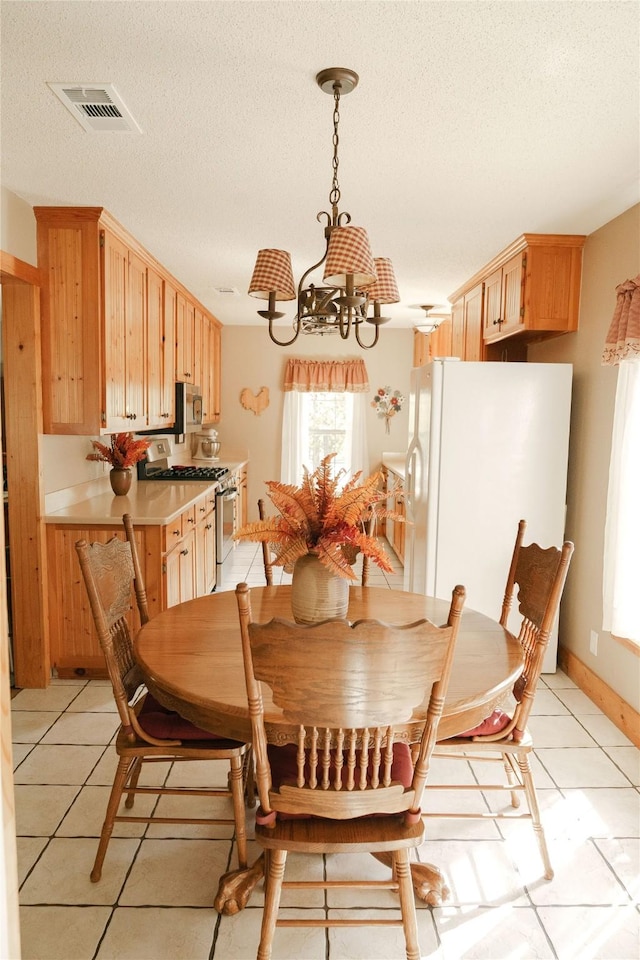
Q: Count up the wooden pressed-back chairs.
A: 4